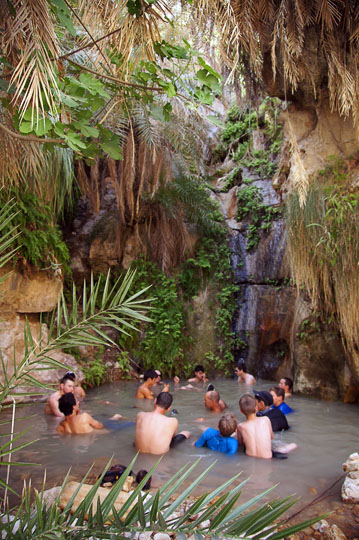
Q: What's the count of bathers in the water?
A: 14